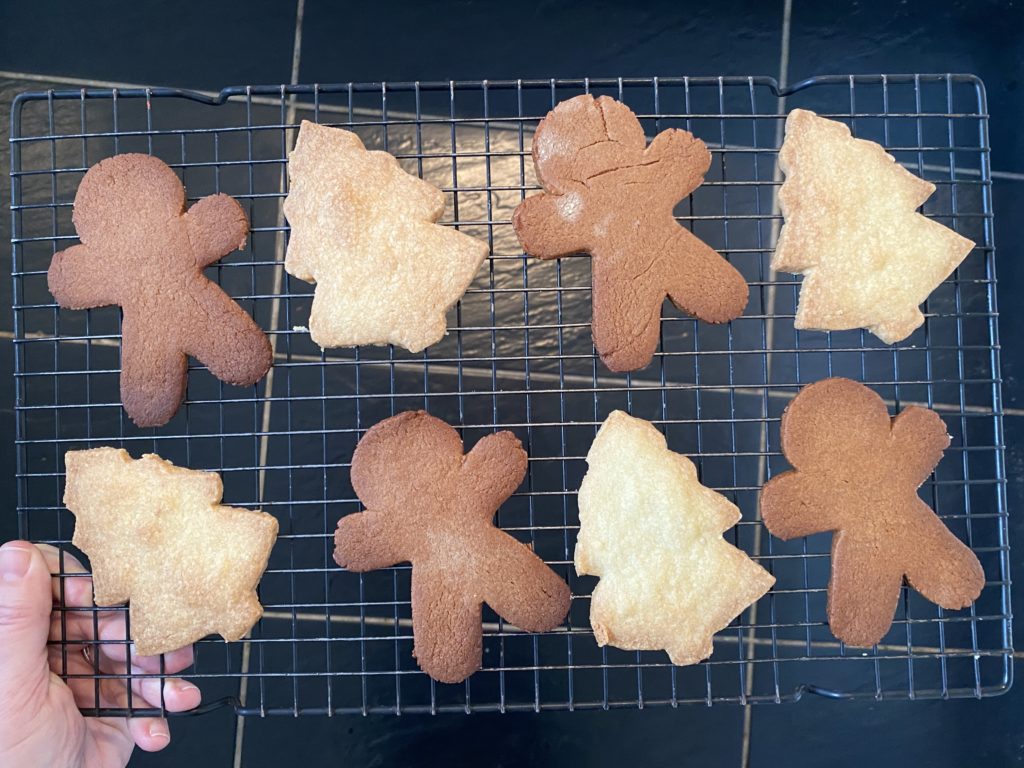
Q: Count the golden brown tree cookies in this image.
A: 4